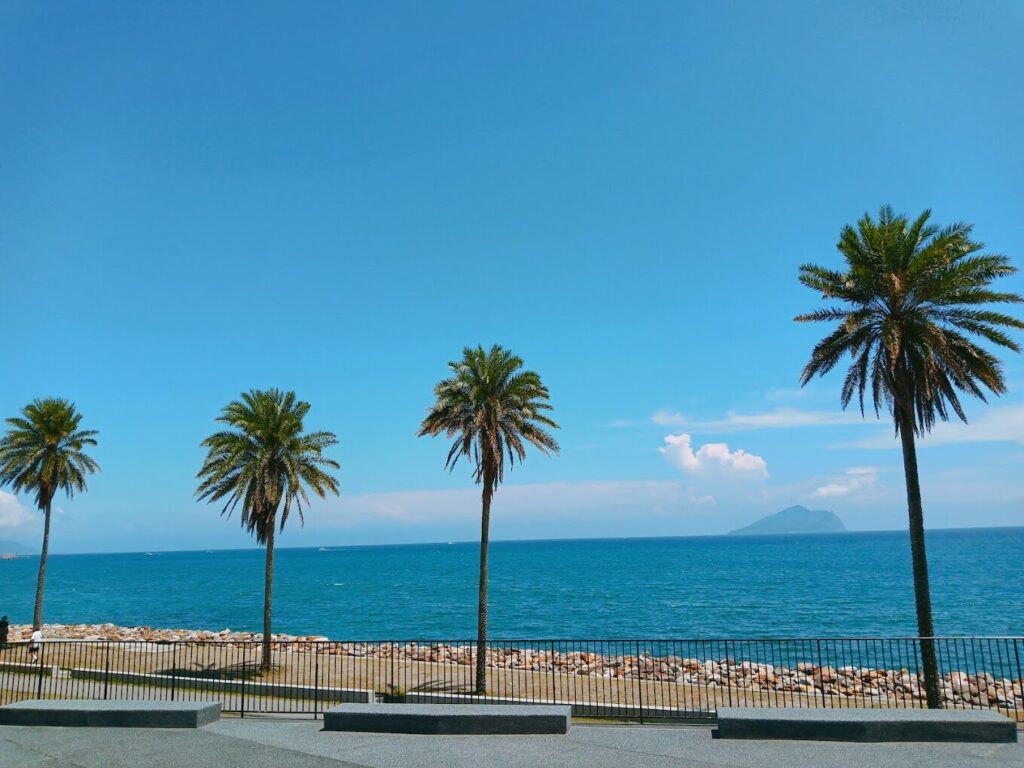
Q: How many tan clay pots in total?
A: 0